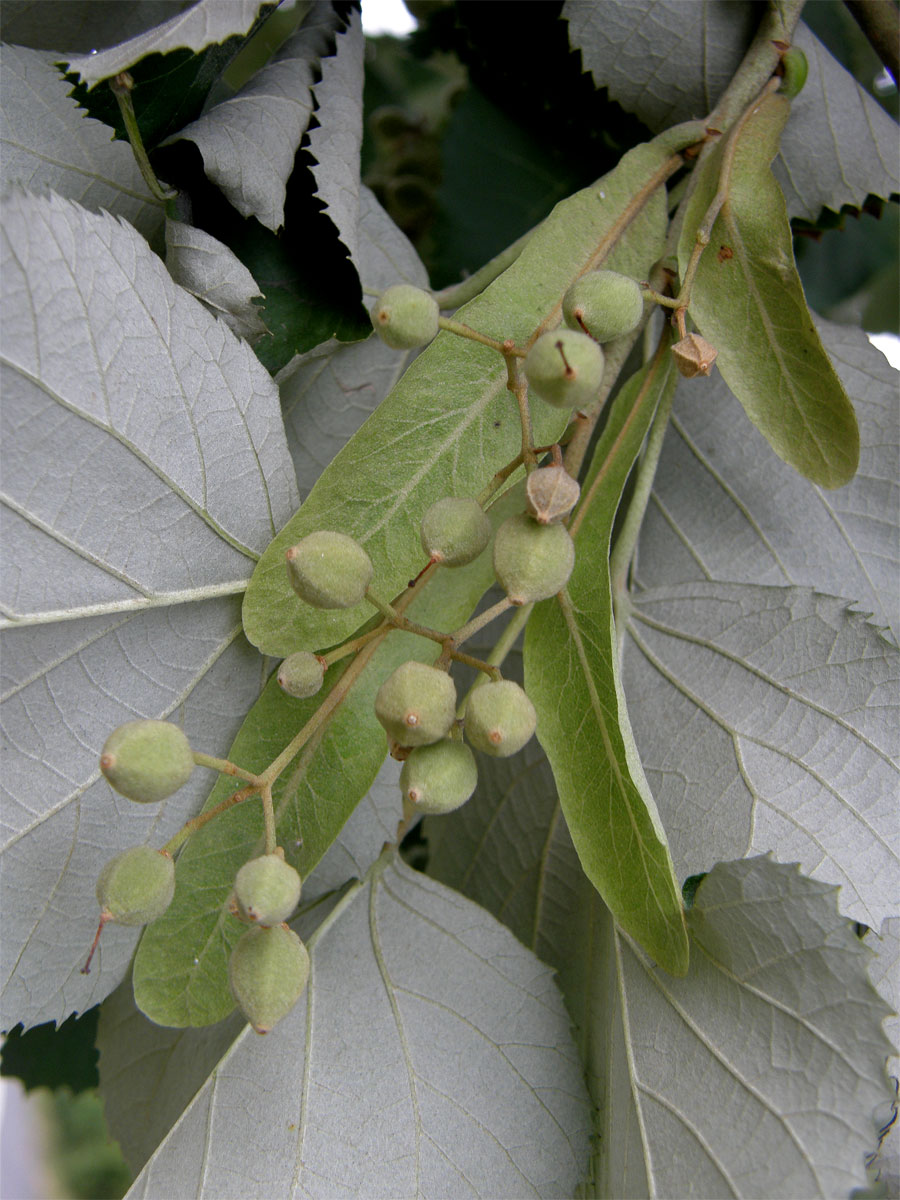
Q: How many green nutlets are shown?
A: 14